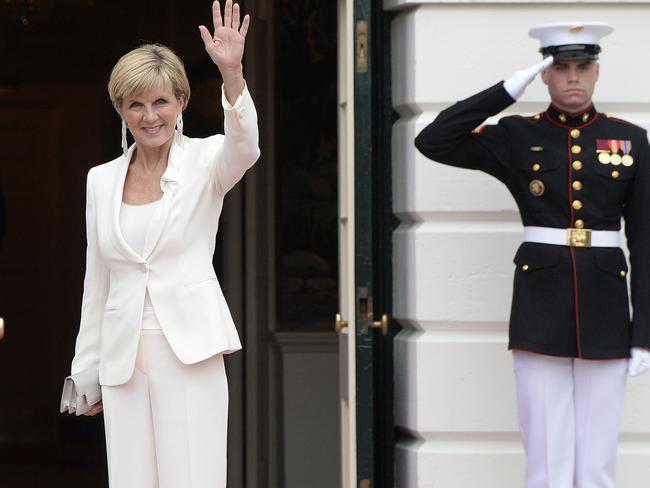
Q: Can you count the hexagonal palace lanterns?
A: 0